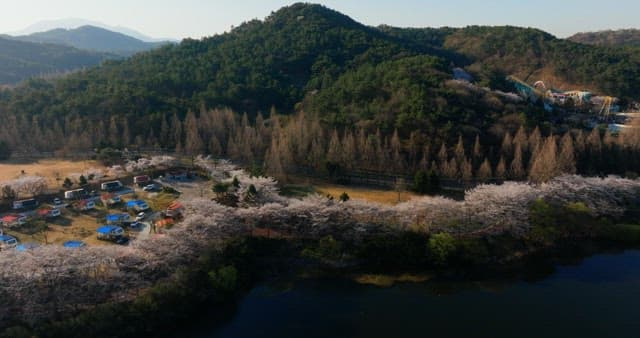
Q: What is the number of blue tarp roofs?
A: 6